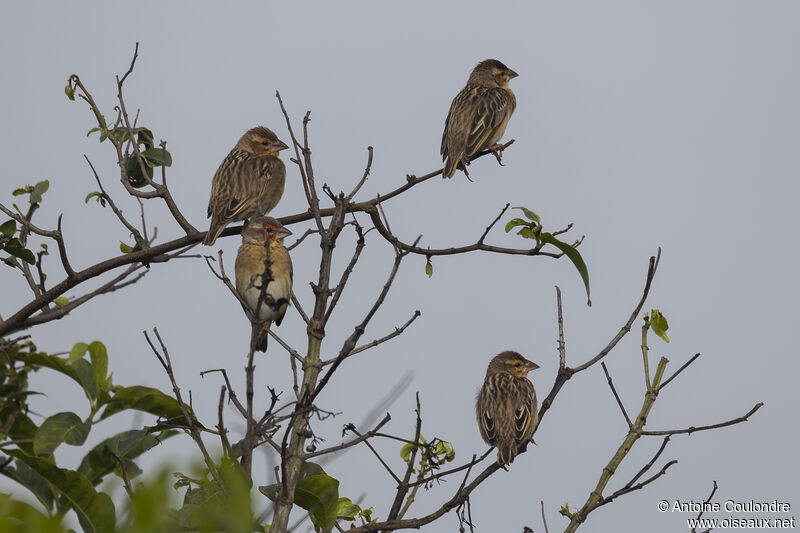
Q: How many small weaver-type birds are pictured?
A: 4